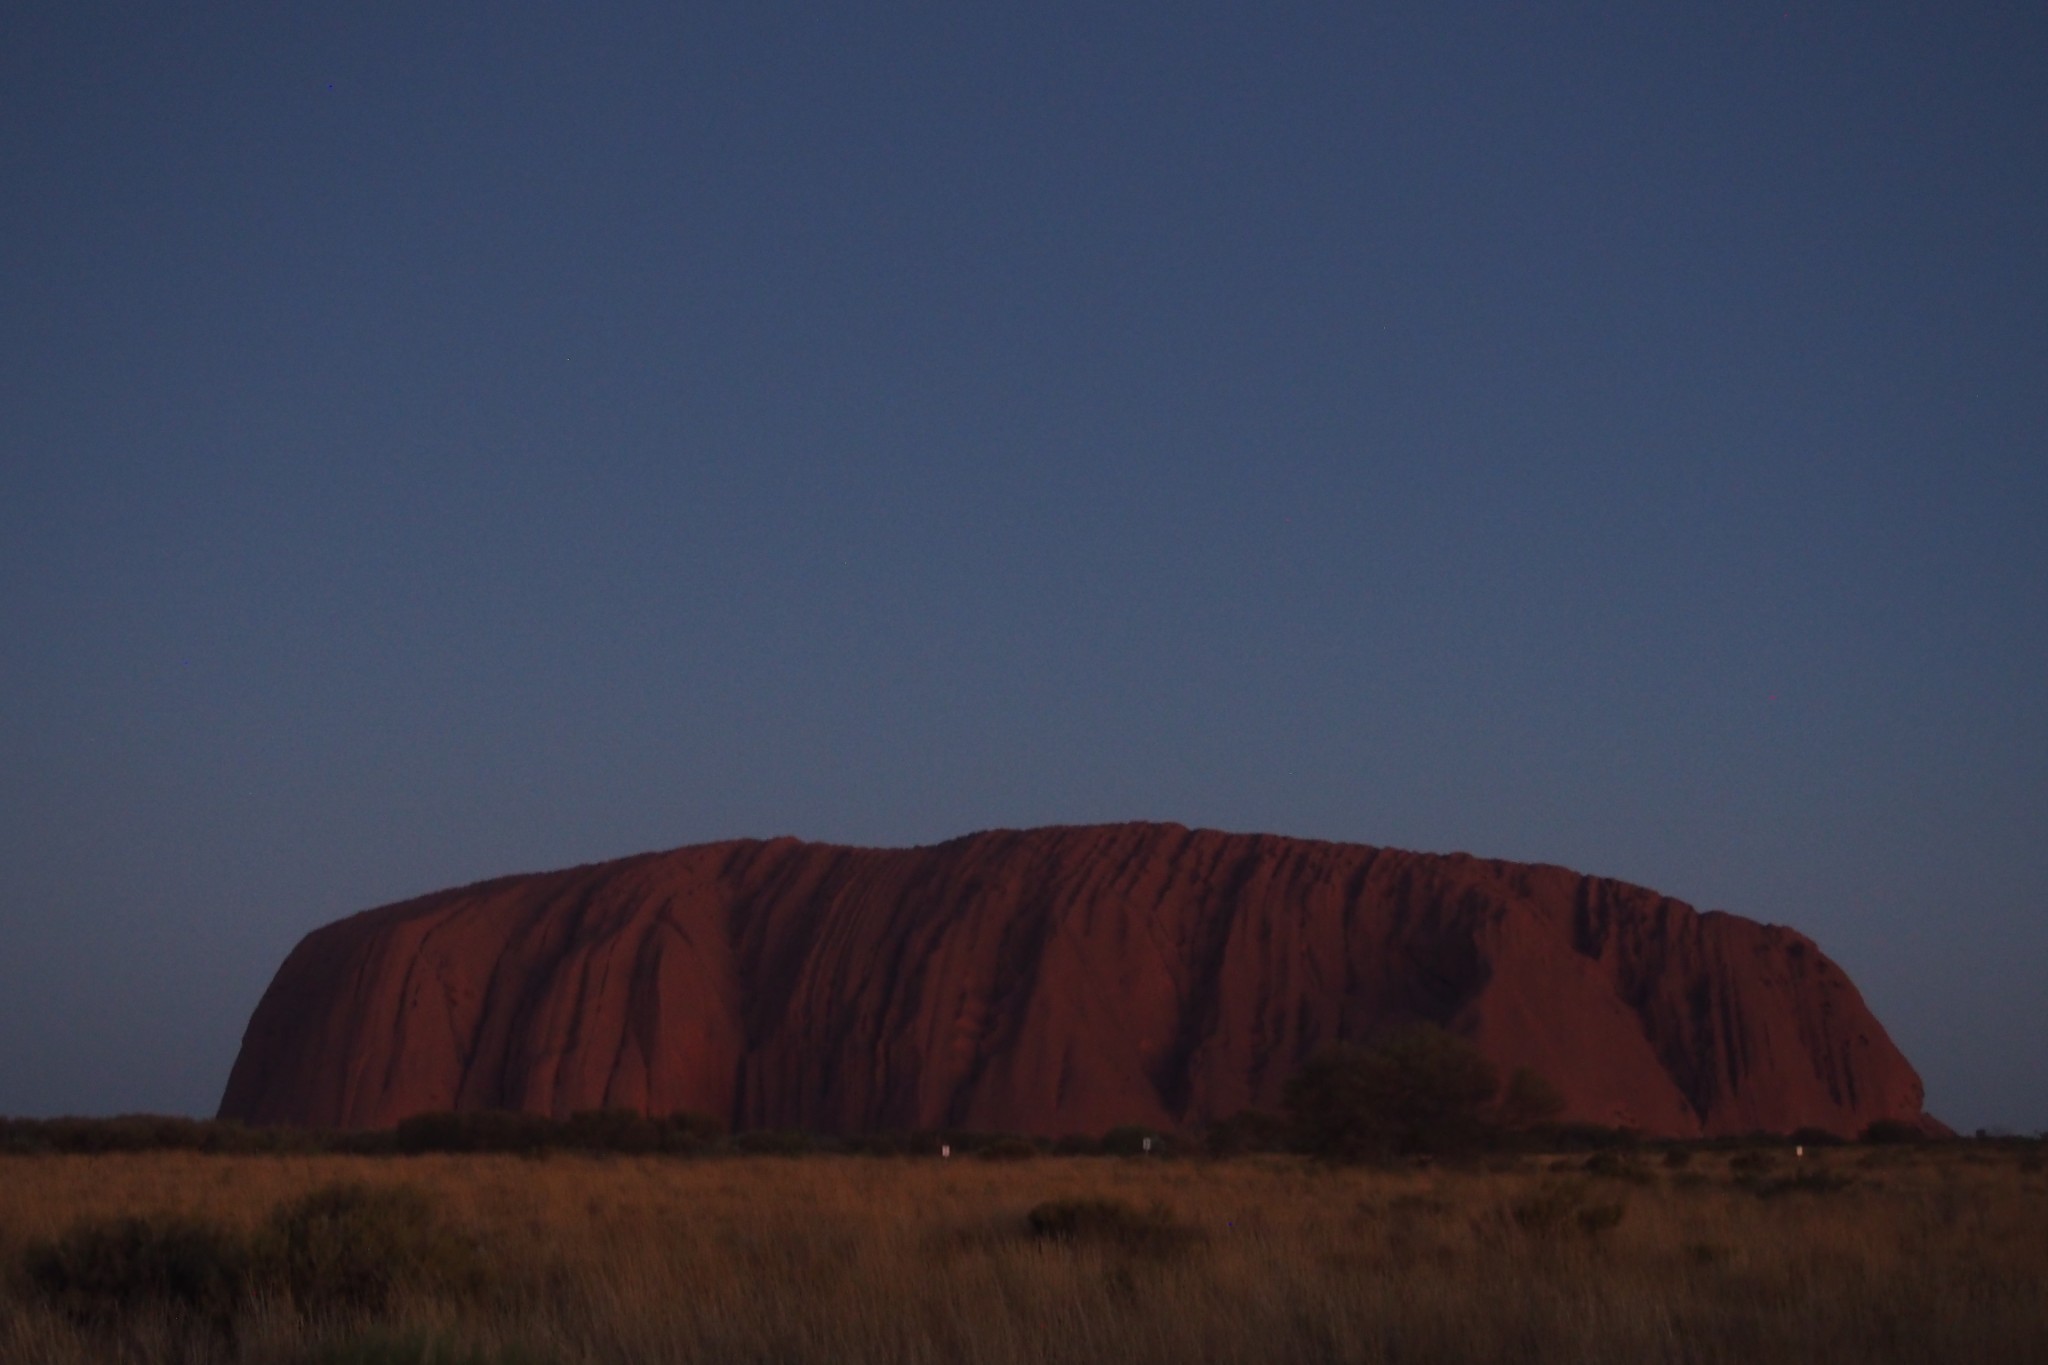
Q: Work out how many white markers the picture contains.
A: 3